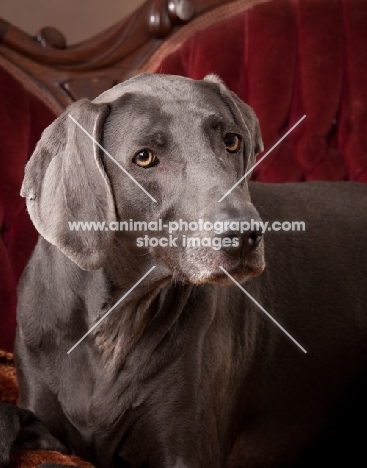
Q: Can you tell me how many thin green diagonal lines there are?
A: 0